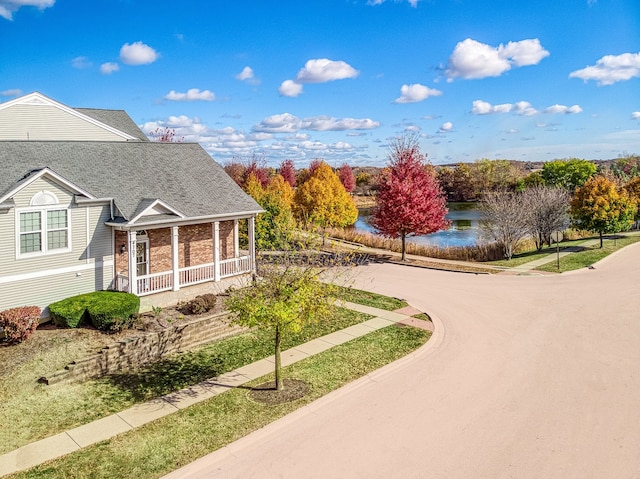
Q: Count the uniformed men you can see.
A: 0